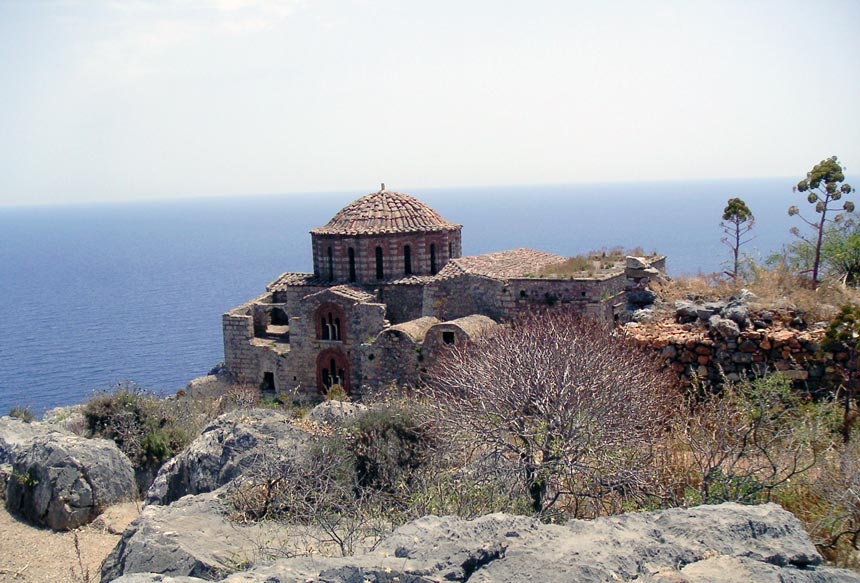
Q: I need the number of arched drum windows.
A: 6